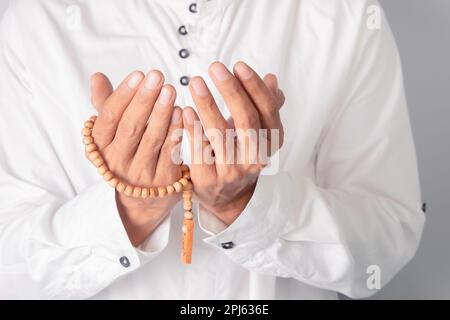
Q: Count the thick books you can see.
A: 0